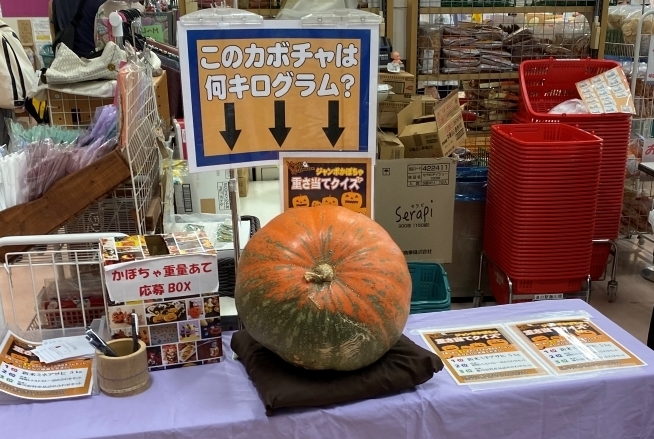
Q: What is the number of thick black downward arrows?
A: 3